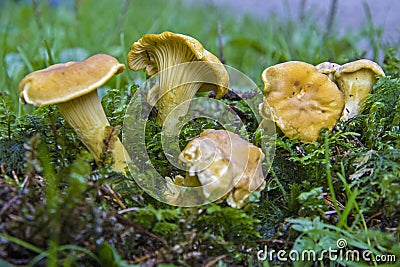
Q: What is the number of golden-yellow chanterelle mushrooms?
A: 5